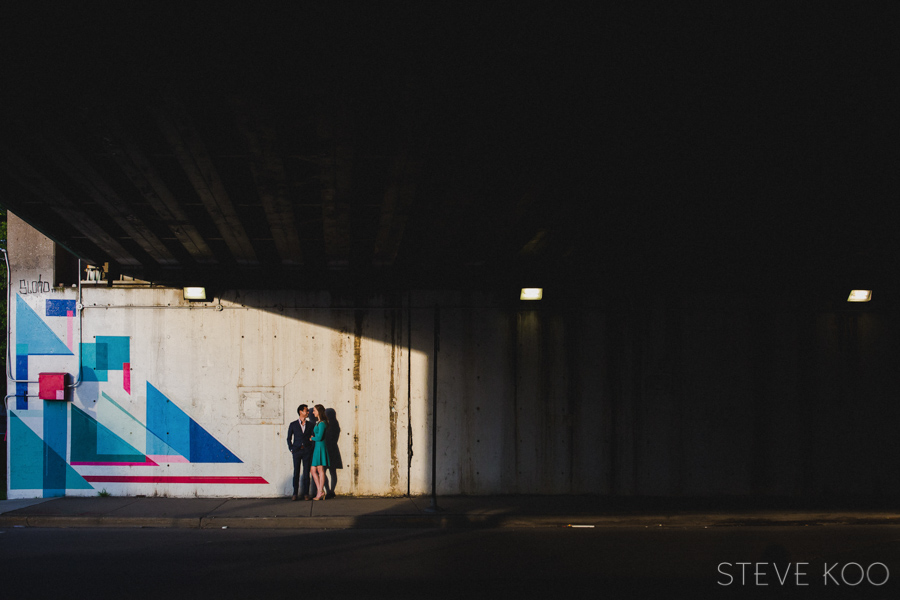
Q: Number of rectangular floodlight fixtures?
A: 3